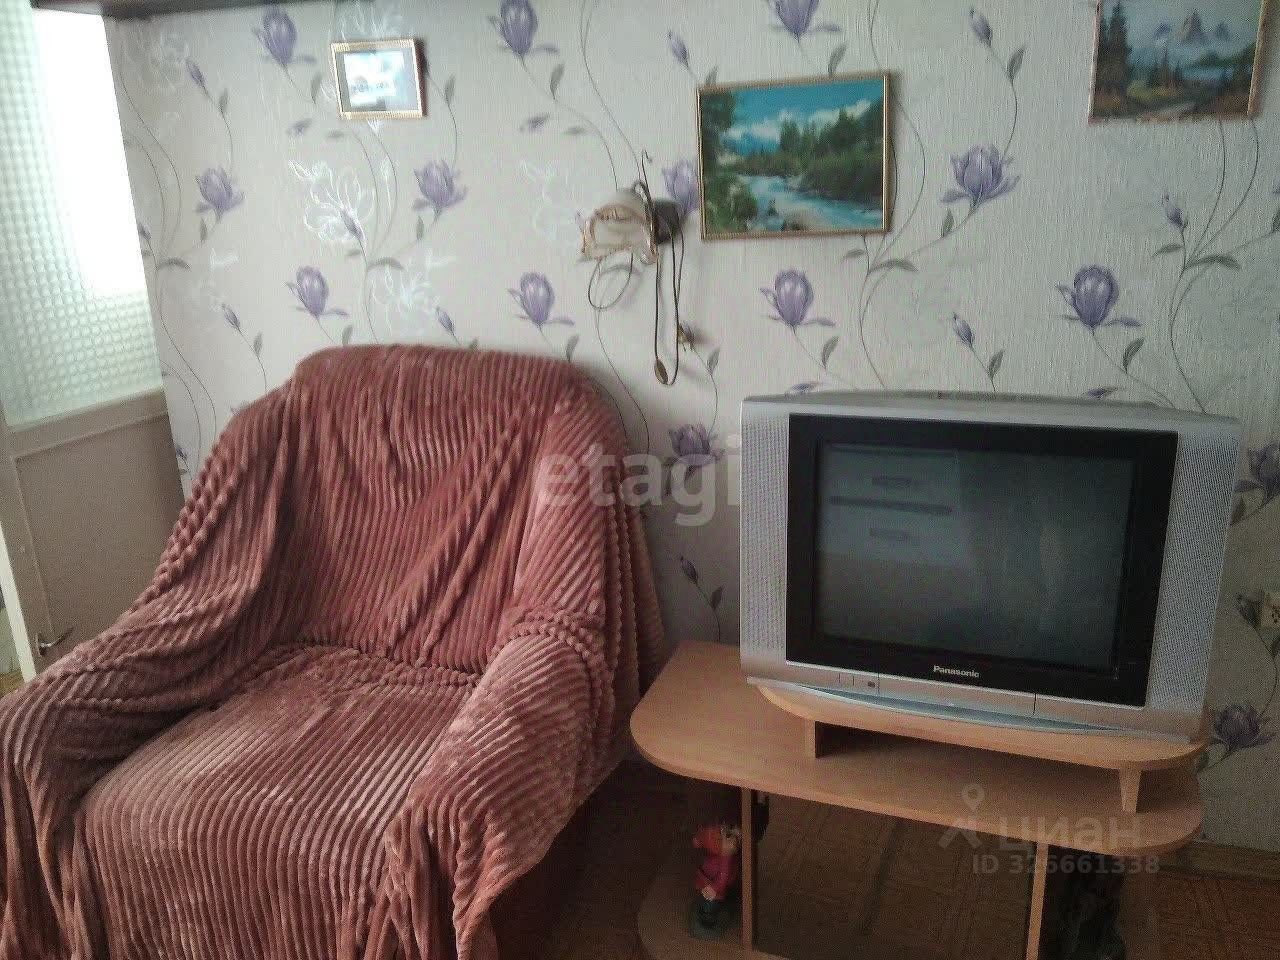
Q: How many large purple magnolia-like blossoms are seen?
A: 14